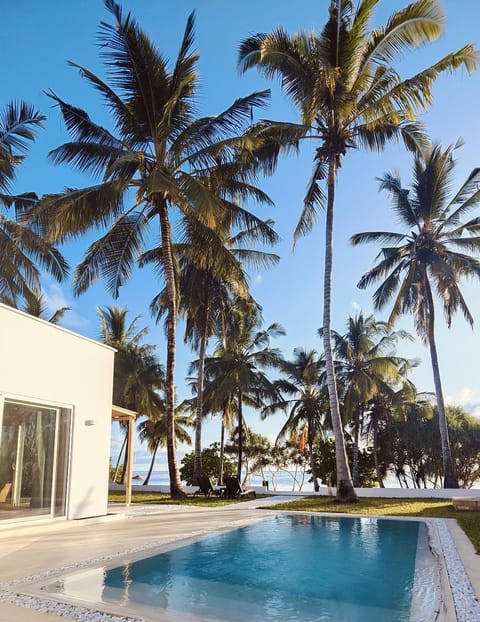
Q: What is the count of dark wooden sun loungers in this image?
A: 2